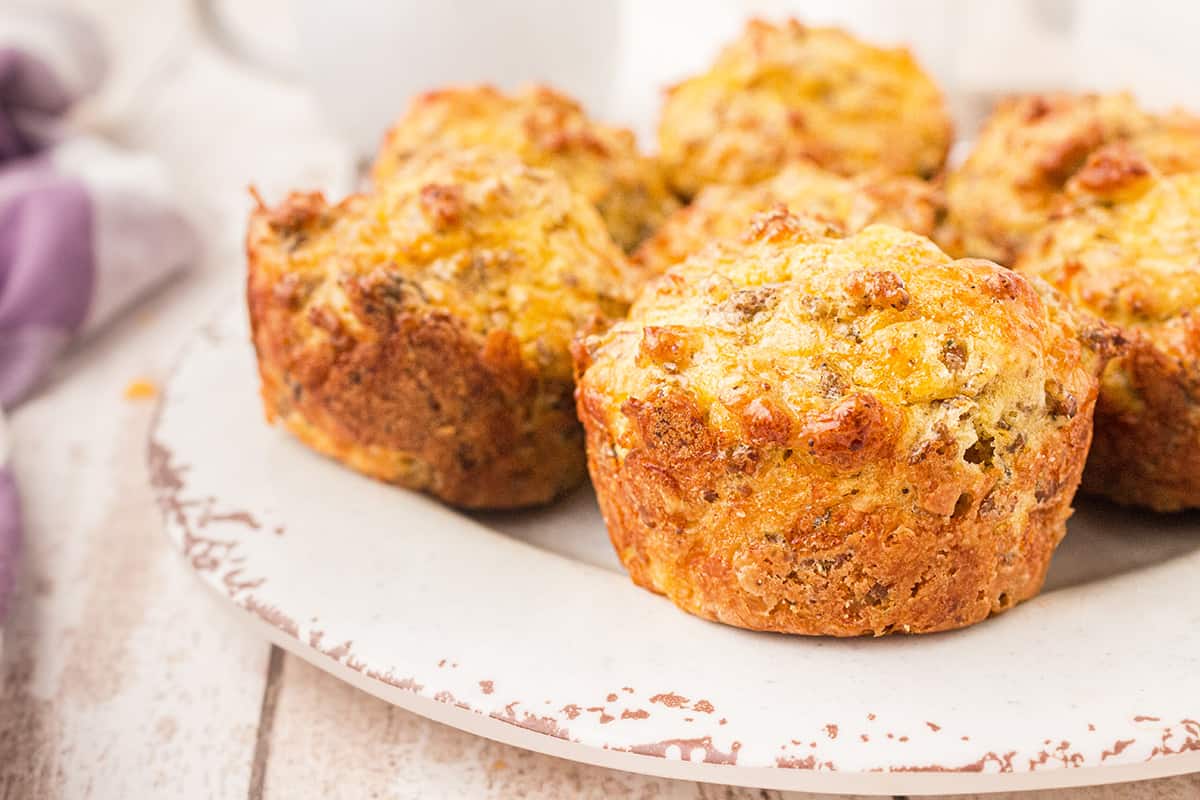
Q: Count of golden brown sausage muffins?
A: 7